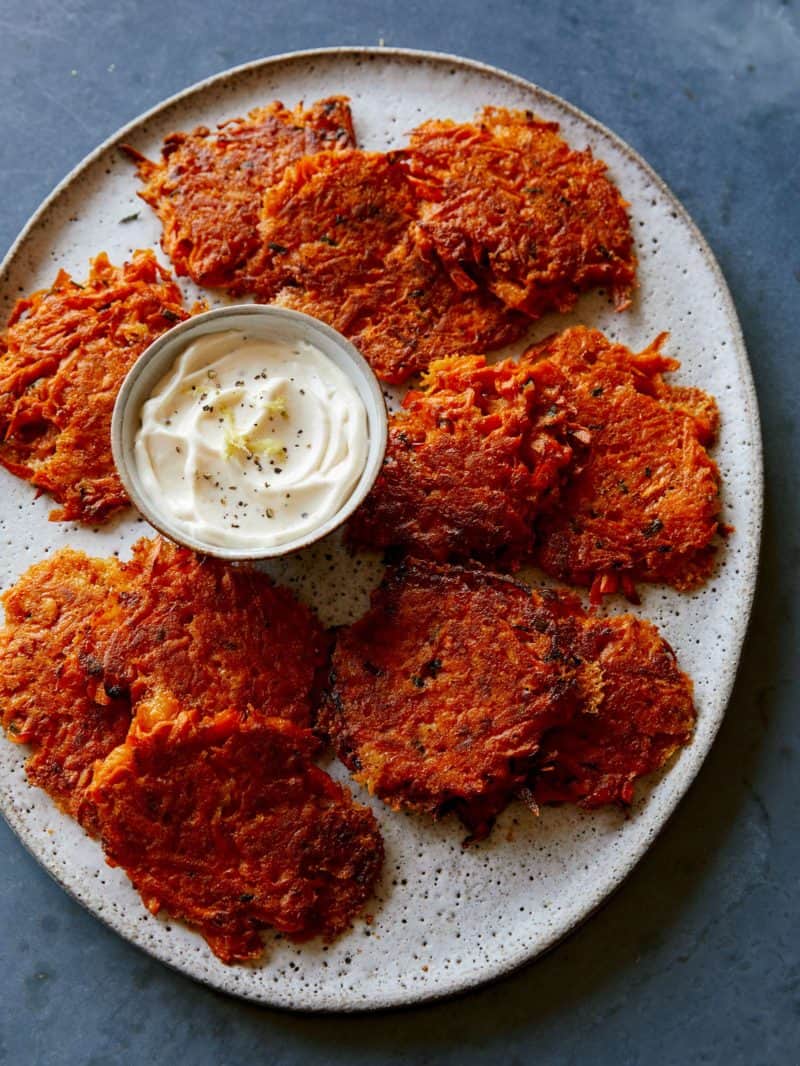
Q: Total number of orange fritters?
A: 11